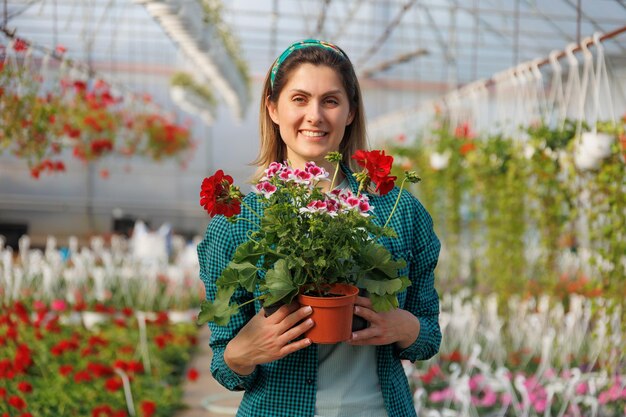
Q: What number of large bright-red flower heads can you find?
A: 2